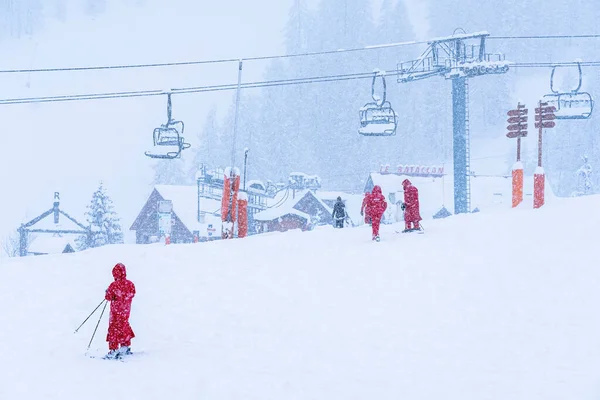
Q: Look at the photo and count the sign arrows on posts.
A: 7